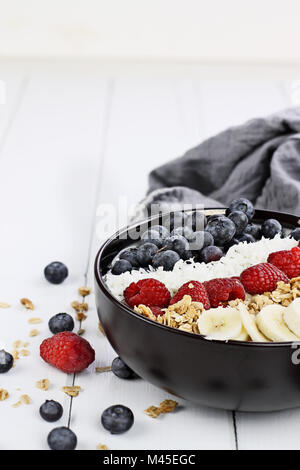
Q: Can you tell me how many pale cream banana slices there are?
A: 4